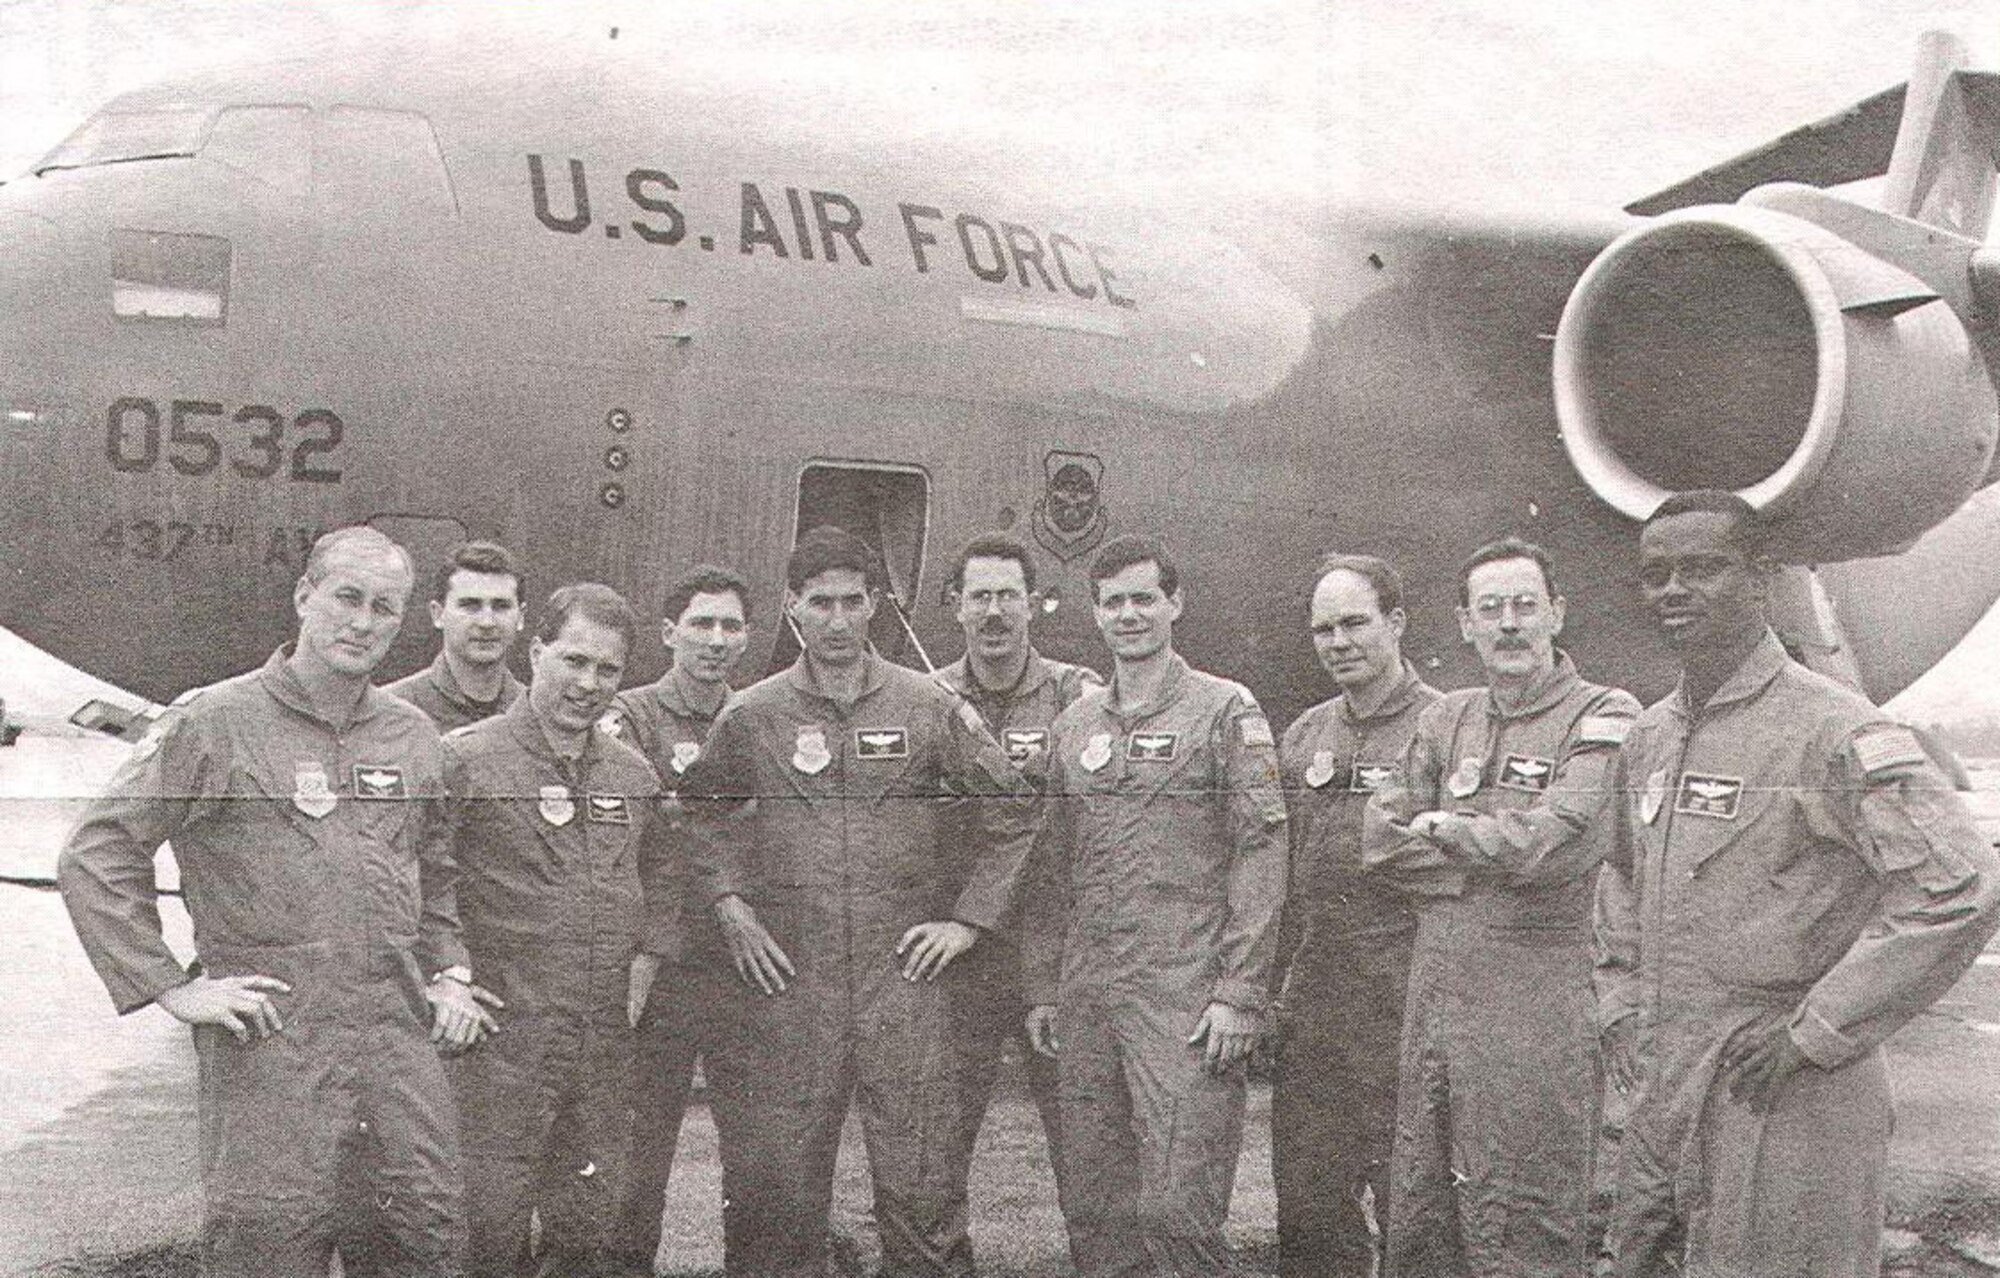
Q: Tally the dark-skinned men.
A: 1